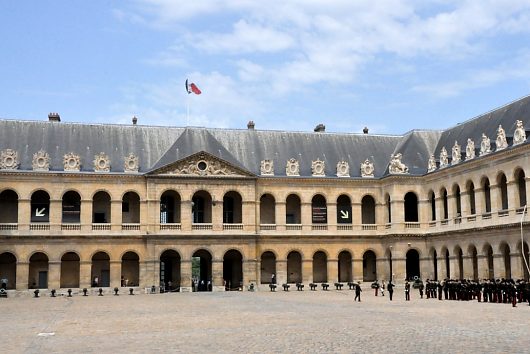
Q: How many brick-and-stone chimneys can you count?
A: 5